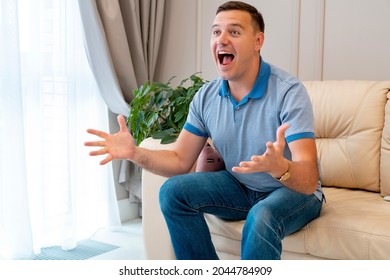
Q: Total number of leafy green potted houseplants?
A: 1